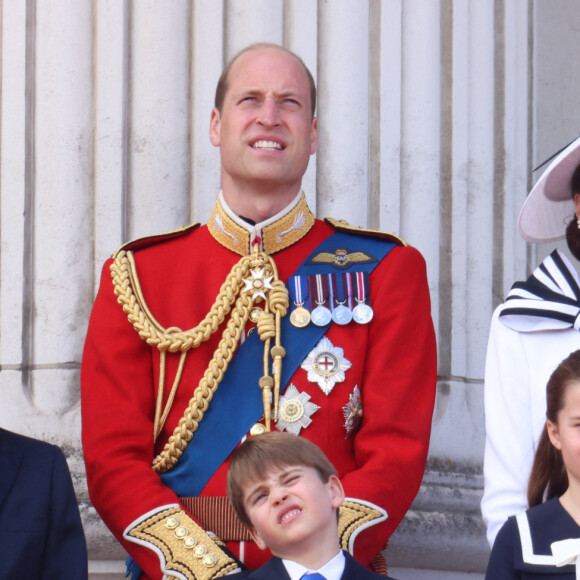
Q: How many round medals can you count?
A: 4